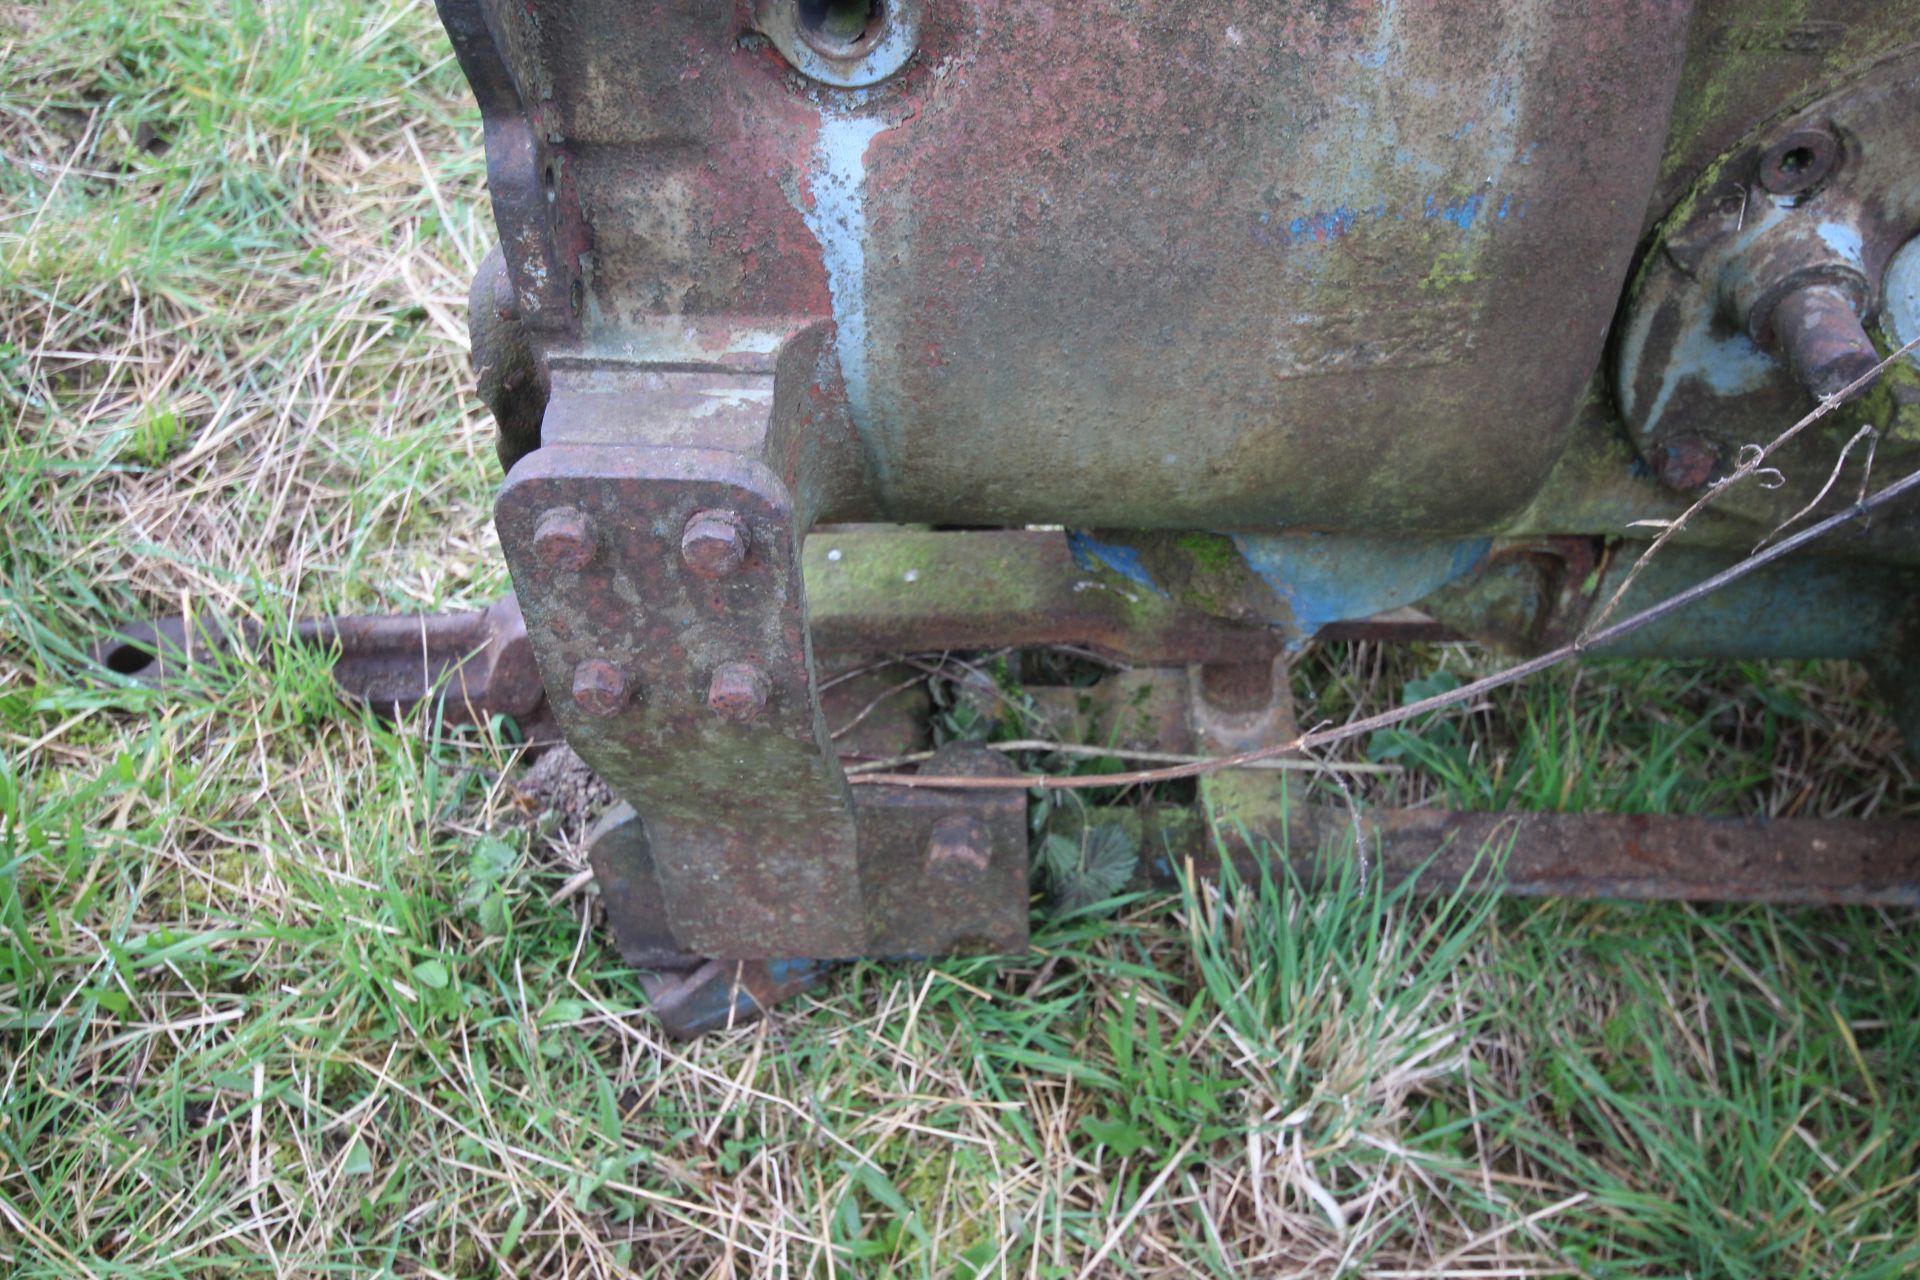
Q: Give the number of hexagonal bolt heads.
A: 6